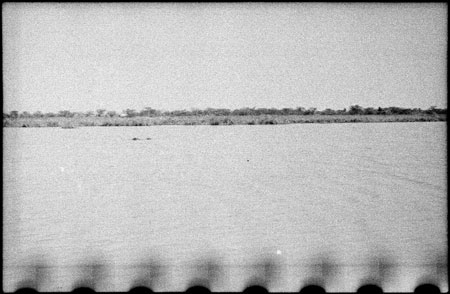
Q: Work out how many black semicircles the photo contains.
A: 8